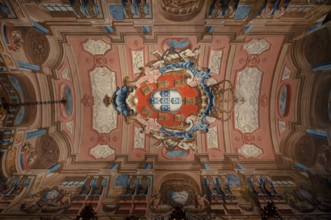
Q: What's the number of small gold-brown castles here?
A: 7